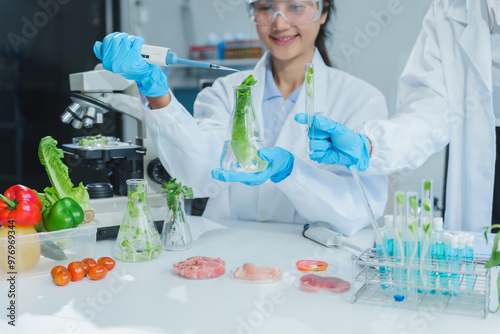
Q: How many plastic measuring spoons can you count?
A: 0